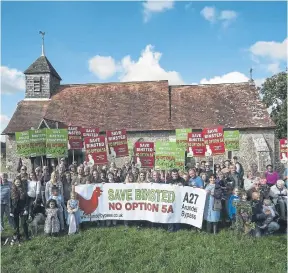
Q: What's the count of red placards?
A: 8